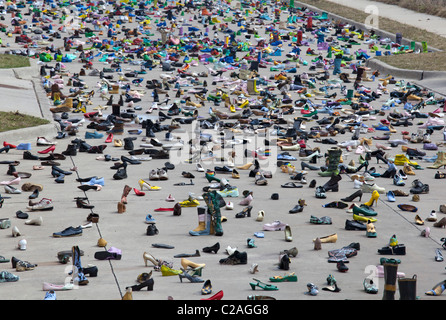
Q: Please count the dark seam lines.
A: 2